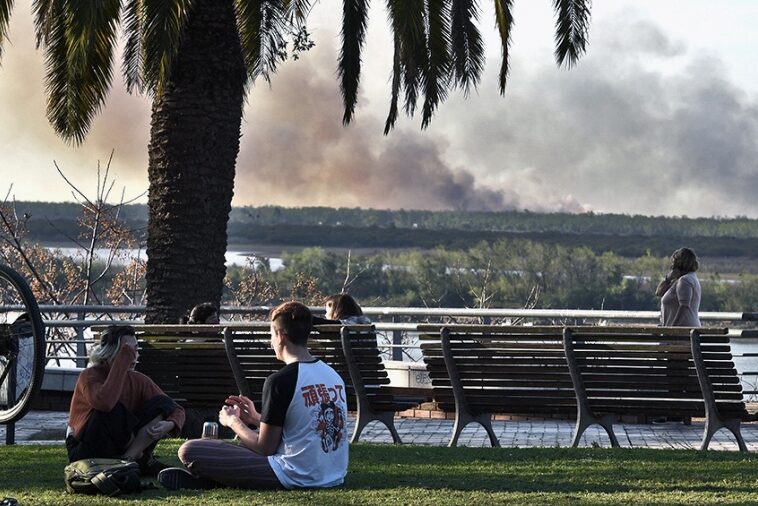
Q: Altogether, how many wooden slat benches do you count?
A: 2